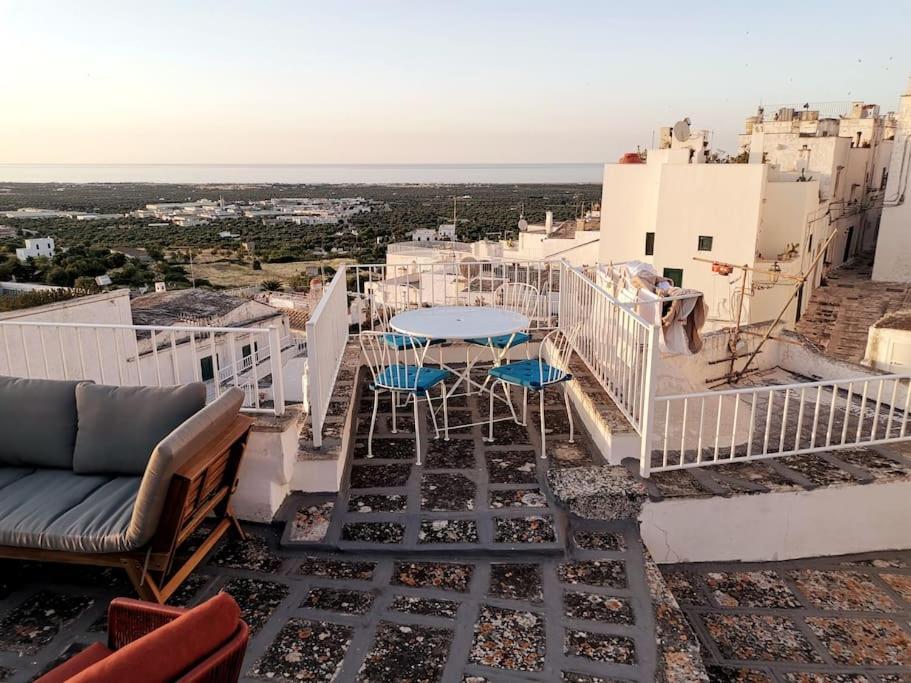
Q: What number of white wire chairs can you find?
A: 4